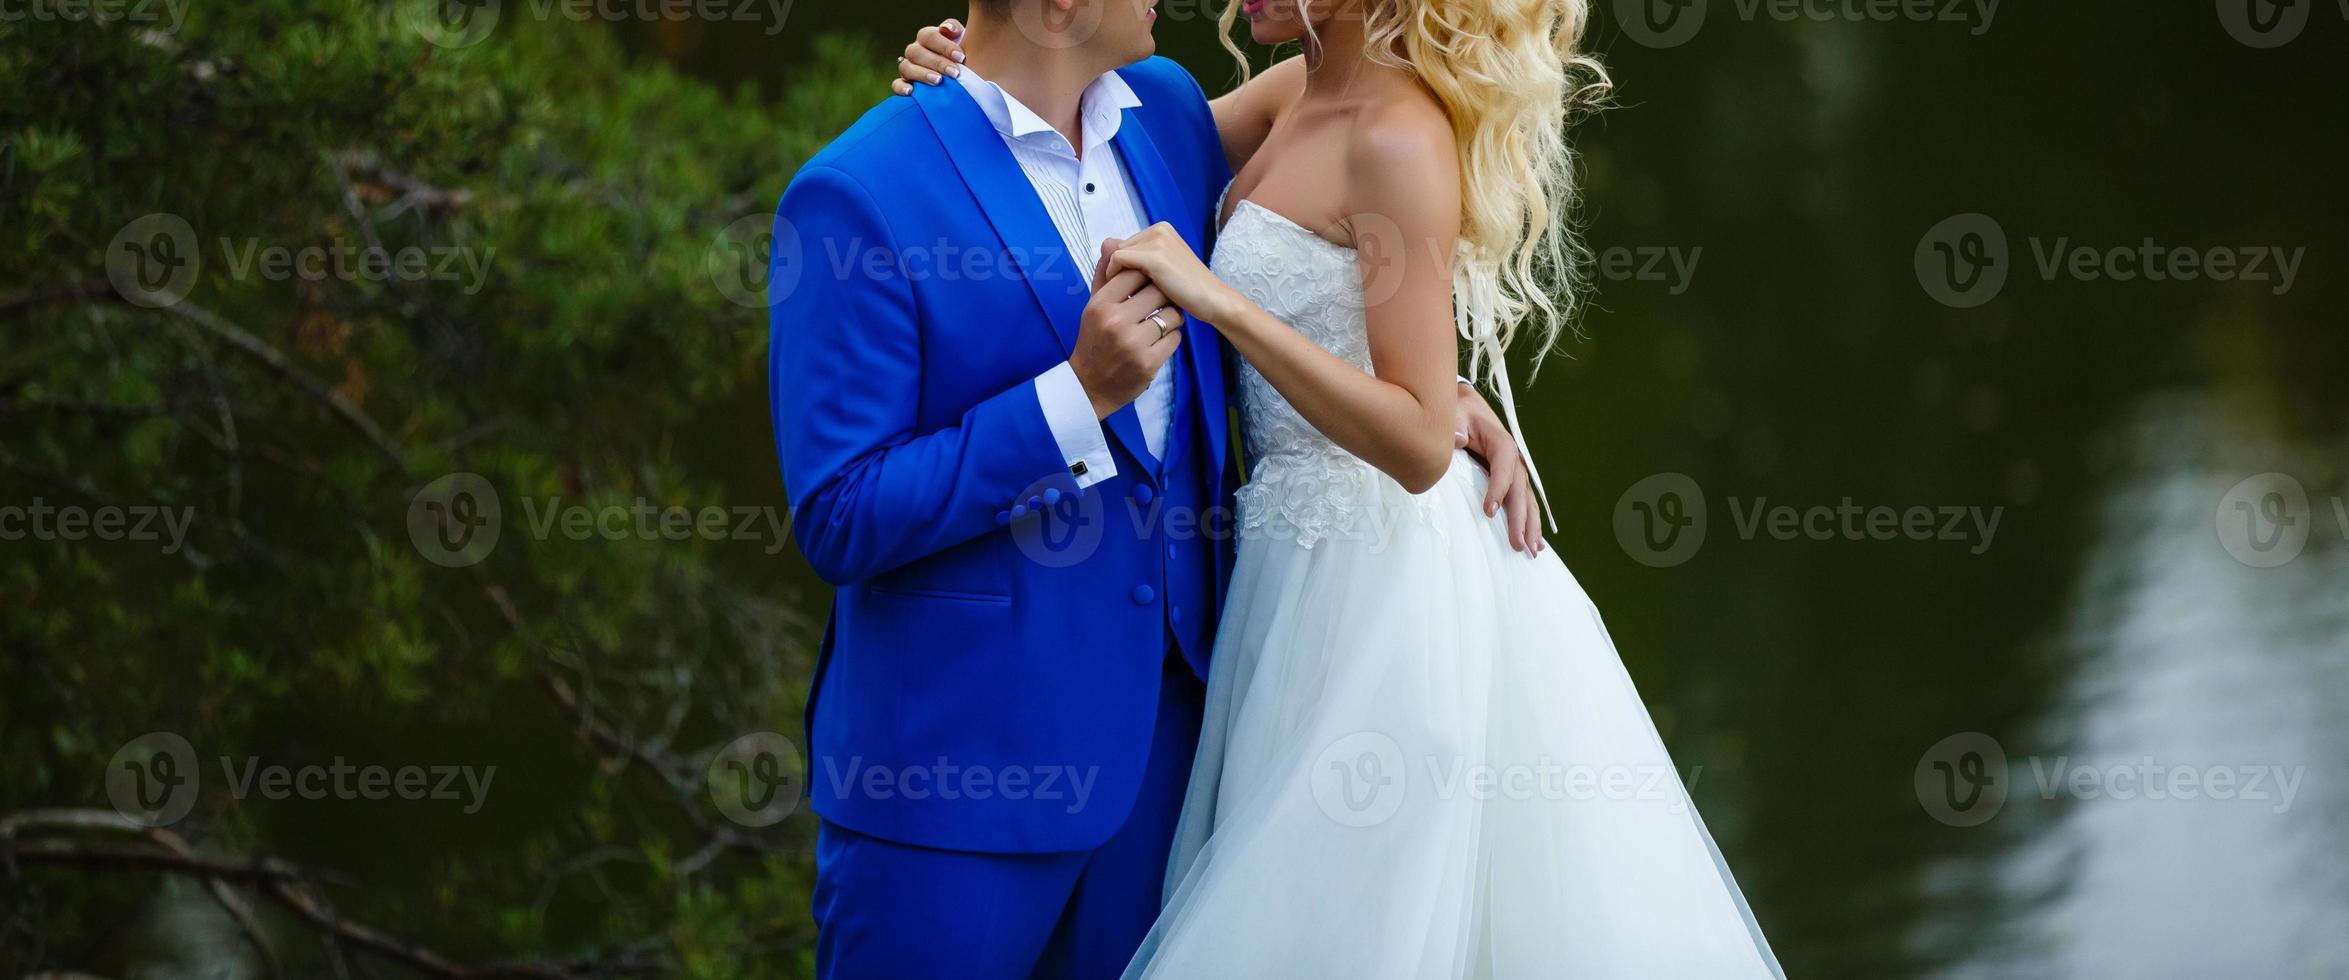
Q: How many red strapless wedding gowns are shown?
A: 0